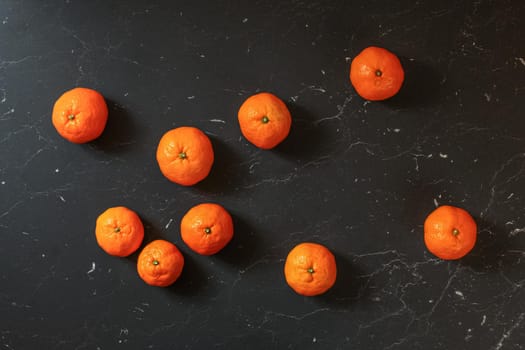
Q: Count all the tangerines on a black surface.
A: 9